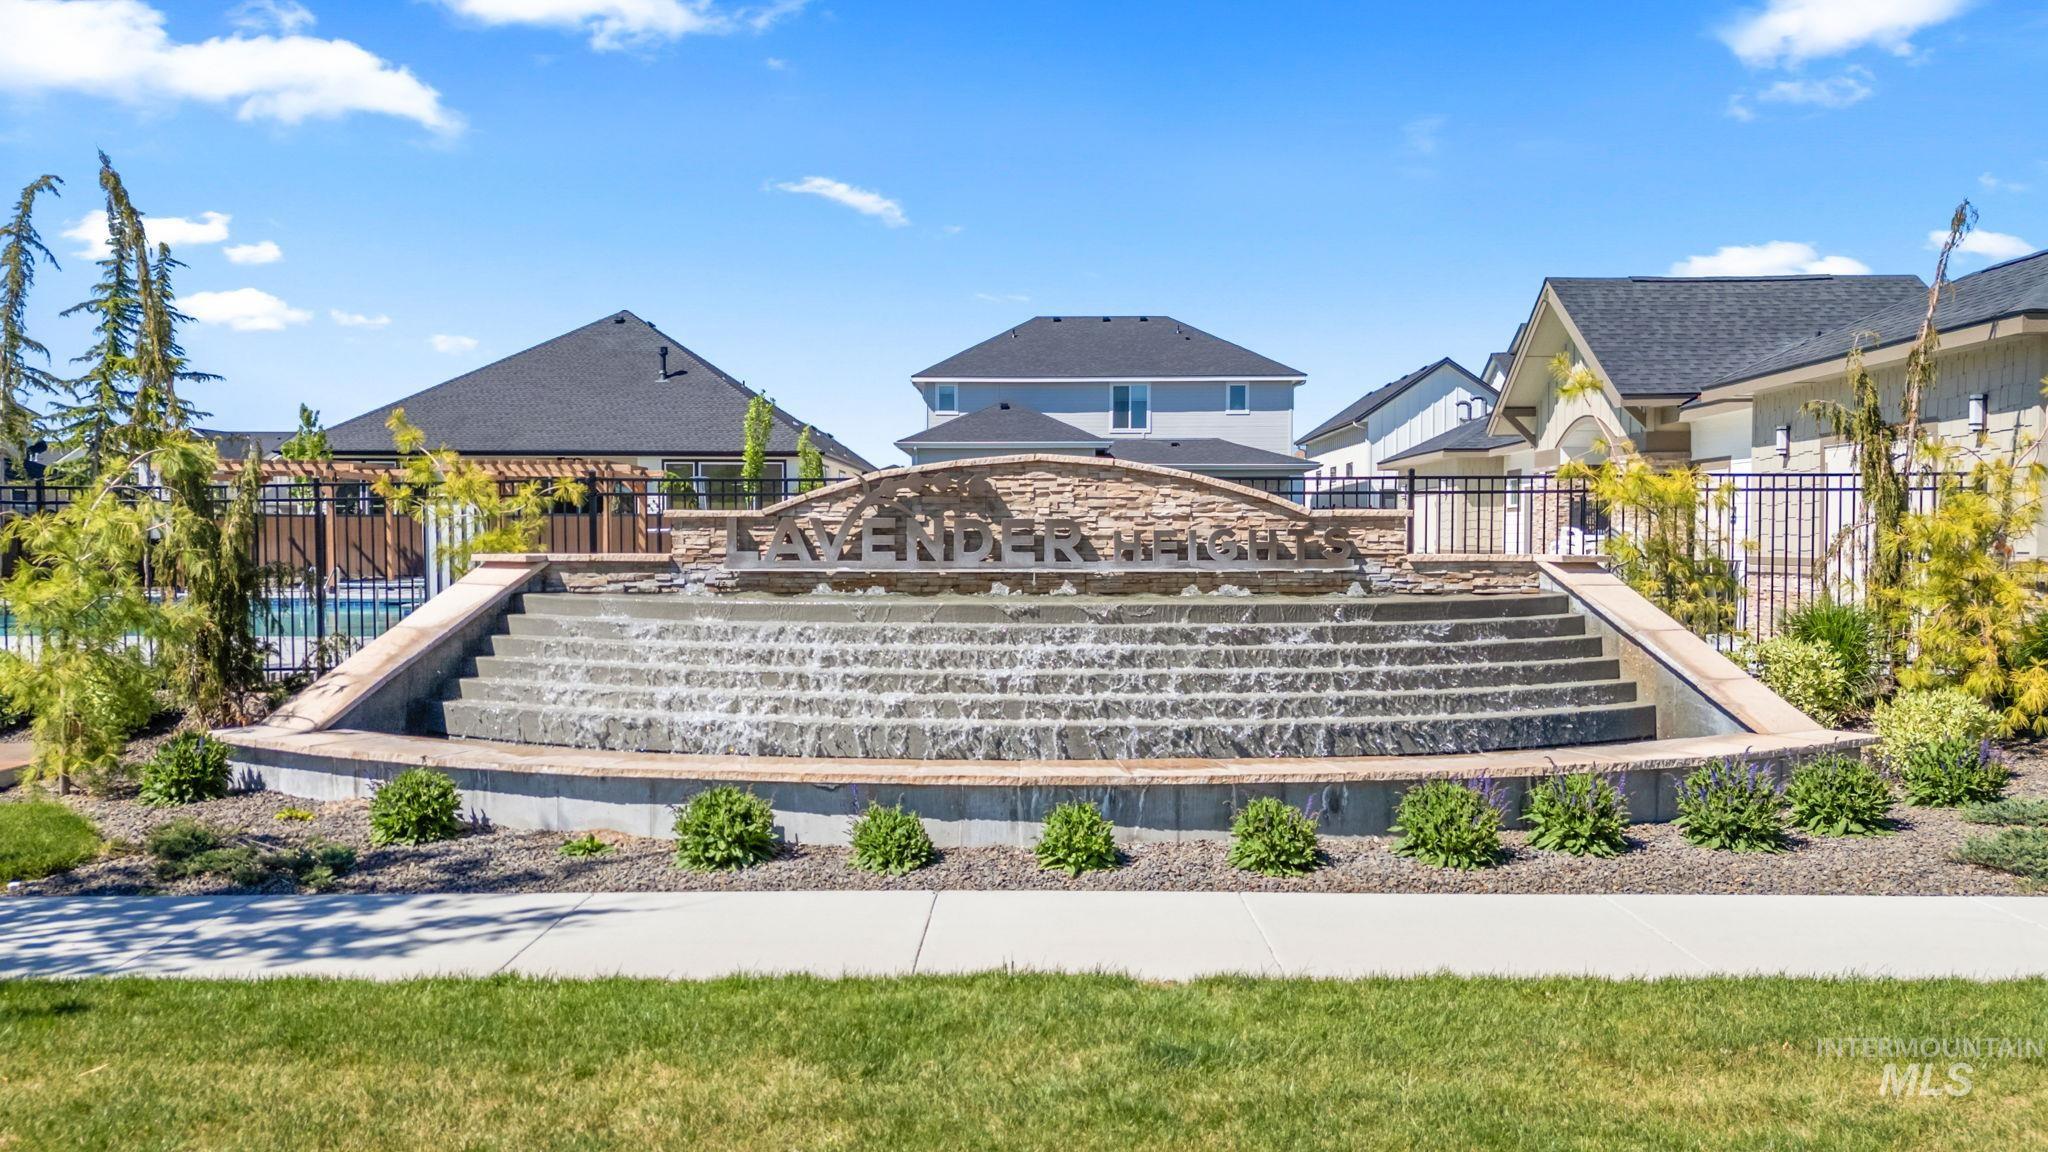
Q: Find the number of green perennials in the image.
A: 11